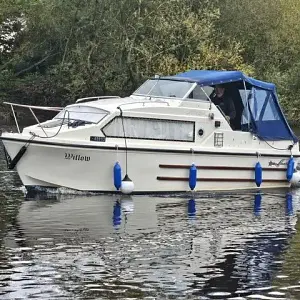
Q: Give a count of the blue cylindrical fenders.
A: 4